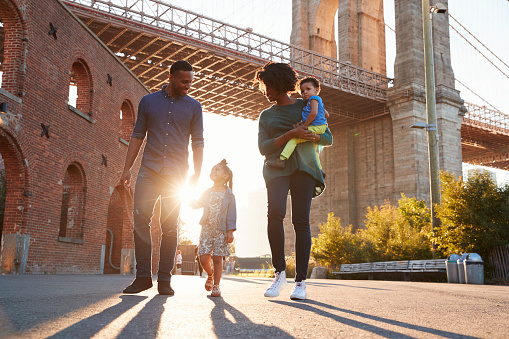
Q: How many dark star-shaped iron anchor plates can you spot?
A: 4